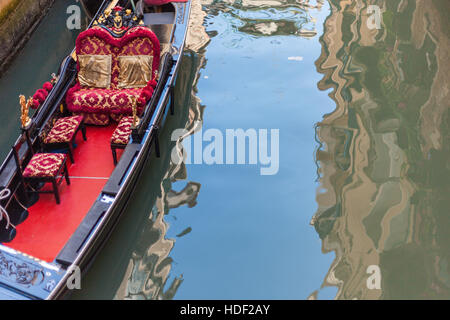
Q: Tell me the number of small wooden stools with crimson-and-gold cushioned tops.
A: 3